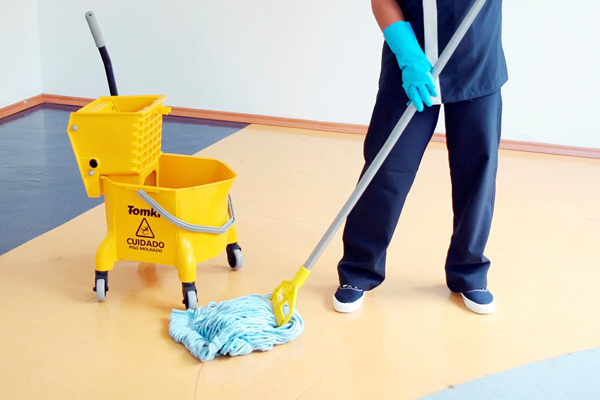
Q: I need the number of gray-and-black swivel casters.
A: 3